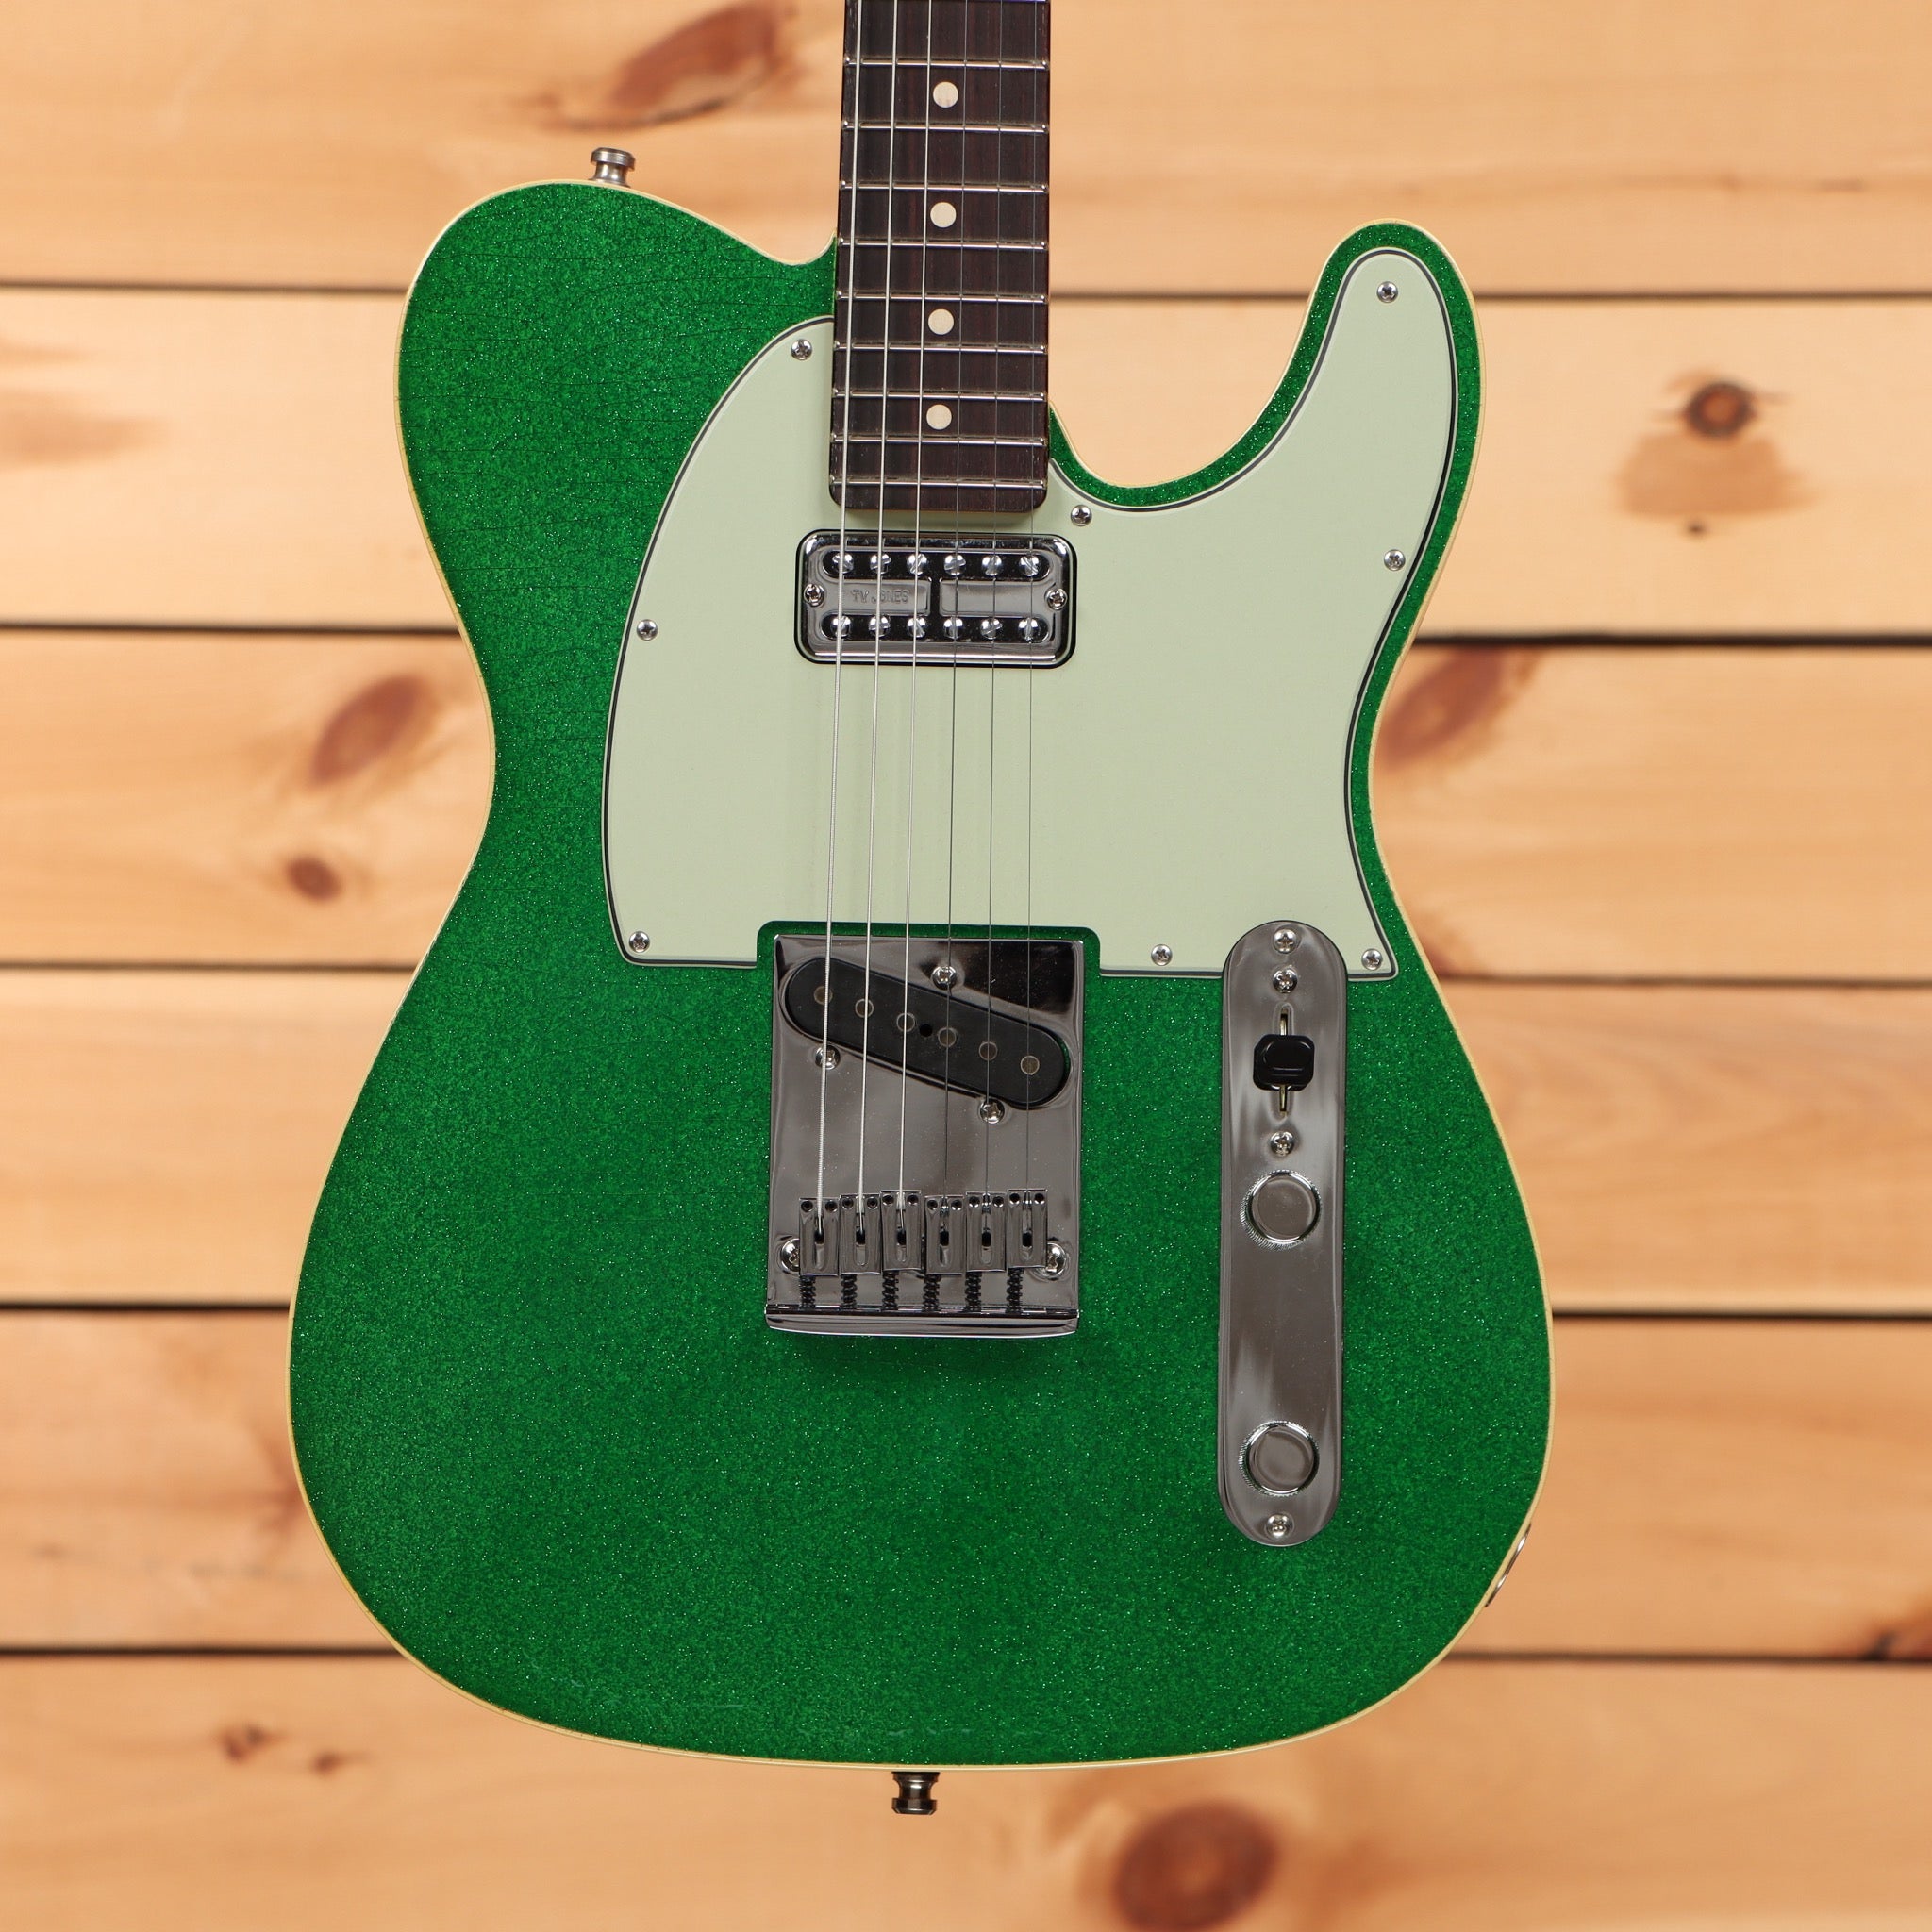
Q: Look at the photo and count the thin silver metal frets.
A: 9